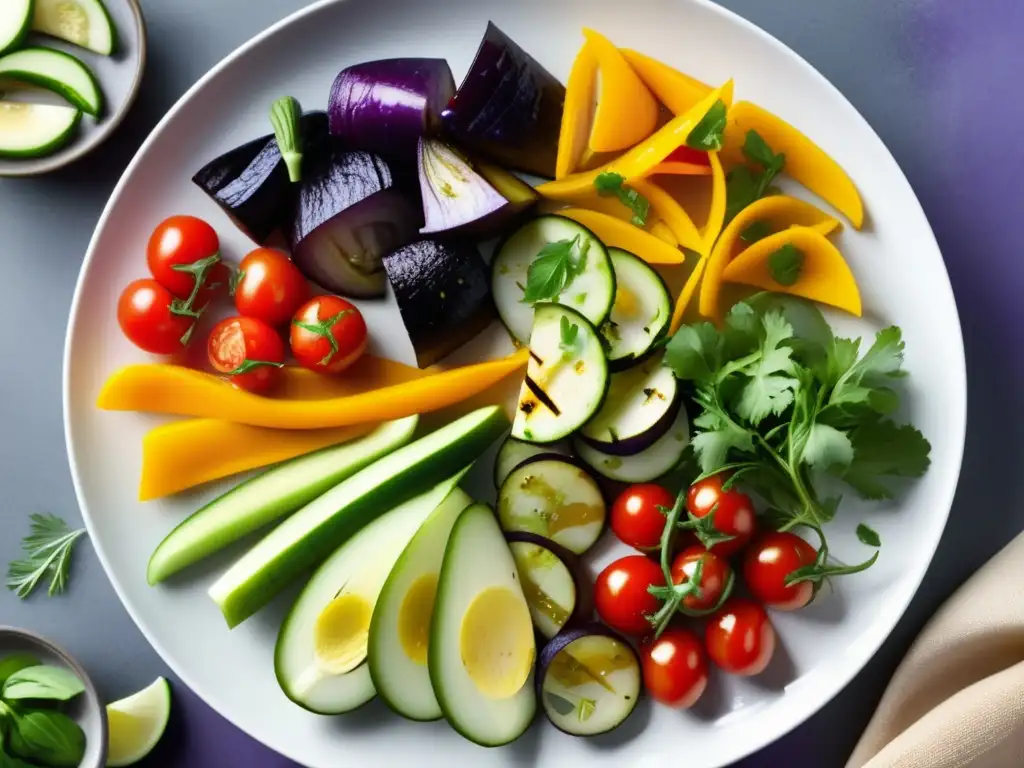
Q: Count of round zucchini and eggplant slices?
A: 9